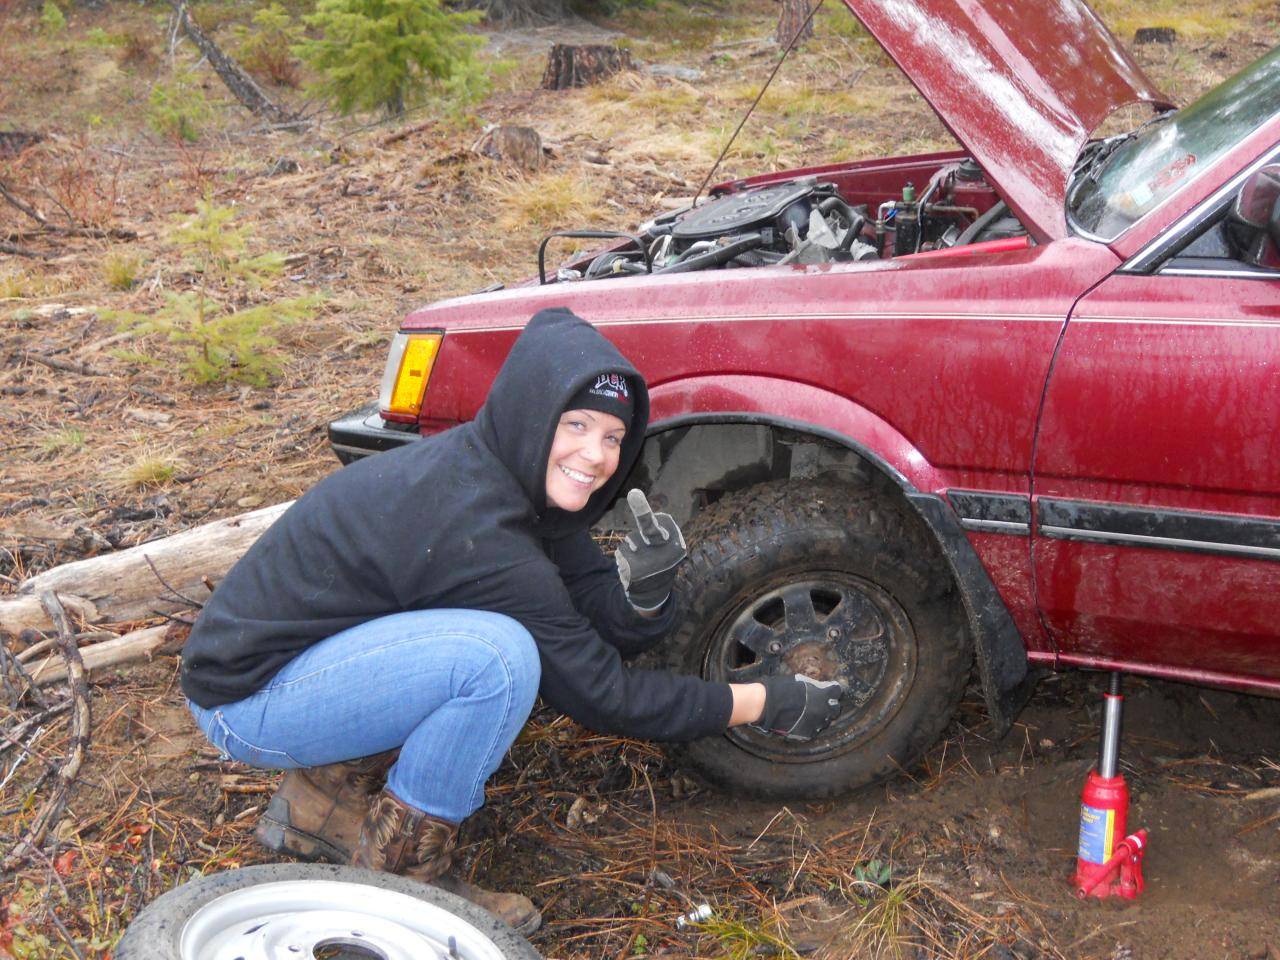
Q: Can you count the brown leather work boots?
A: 2